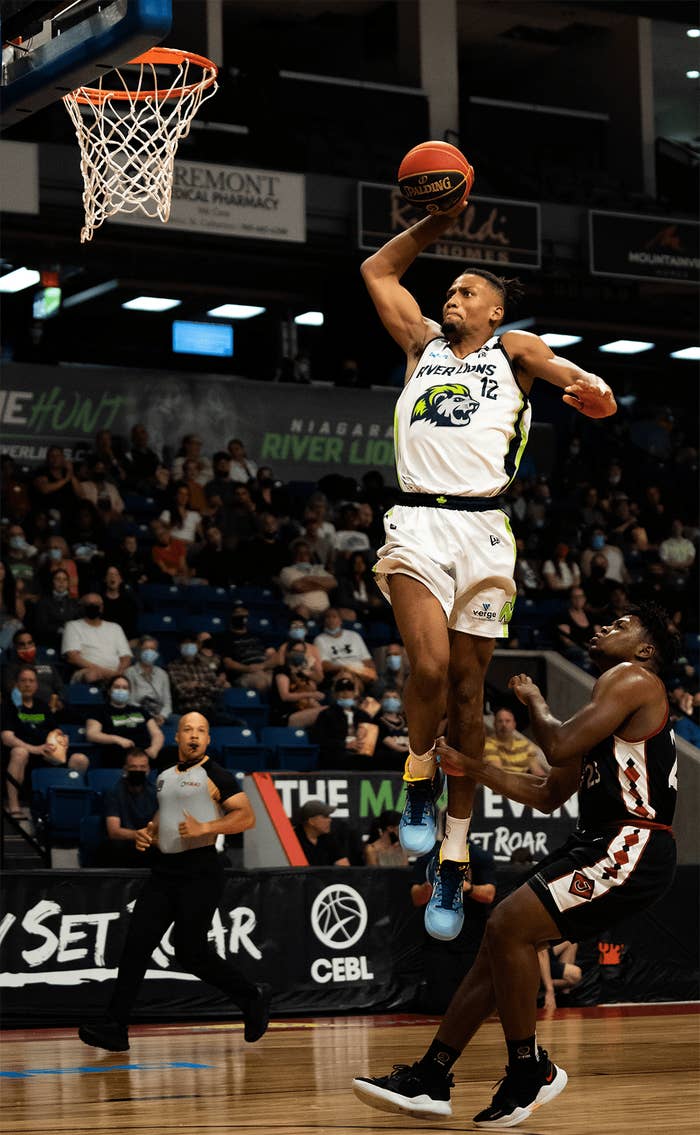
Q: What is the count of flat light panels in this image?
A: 7